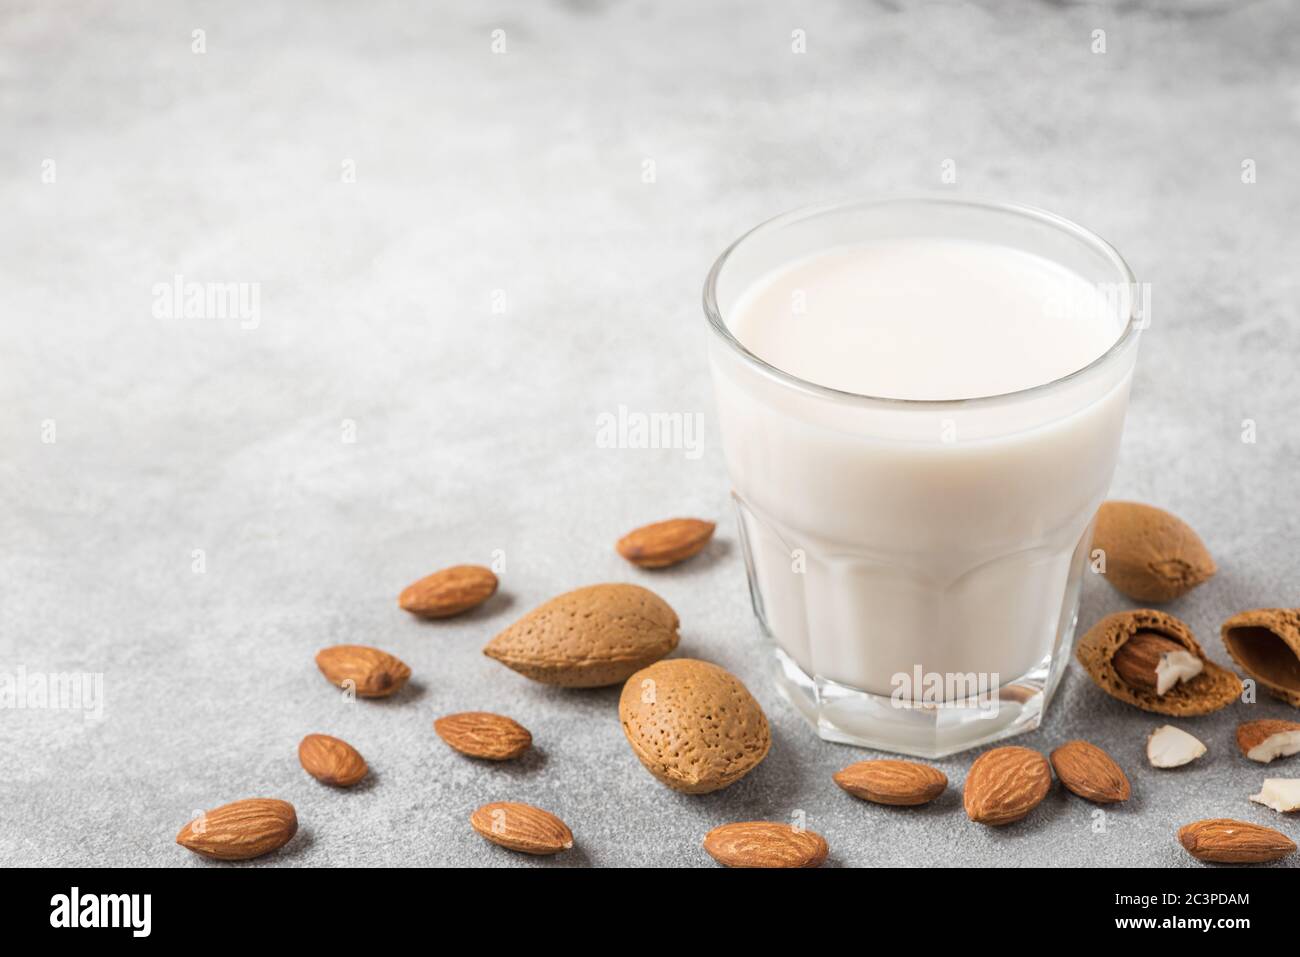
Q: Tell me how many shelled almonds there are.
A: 12